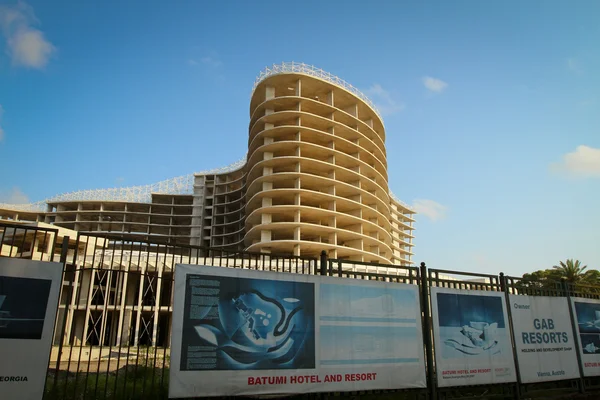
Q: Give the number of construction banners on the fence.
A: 5